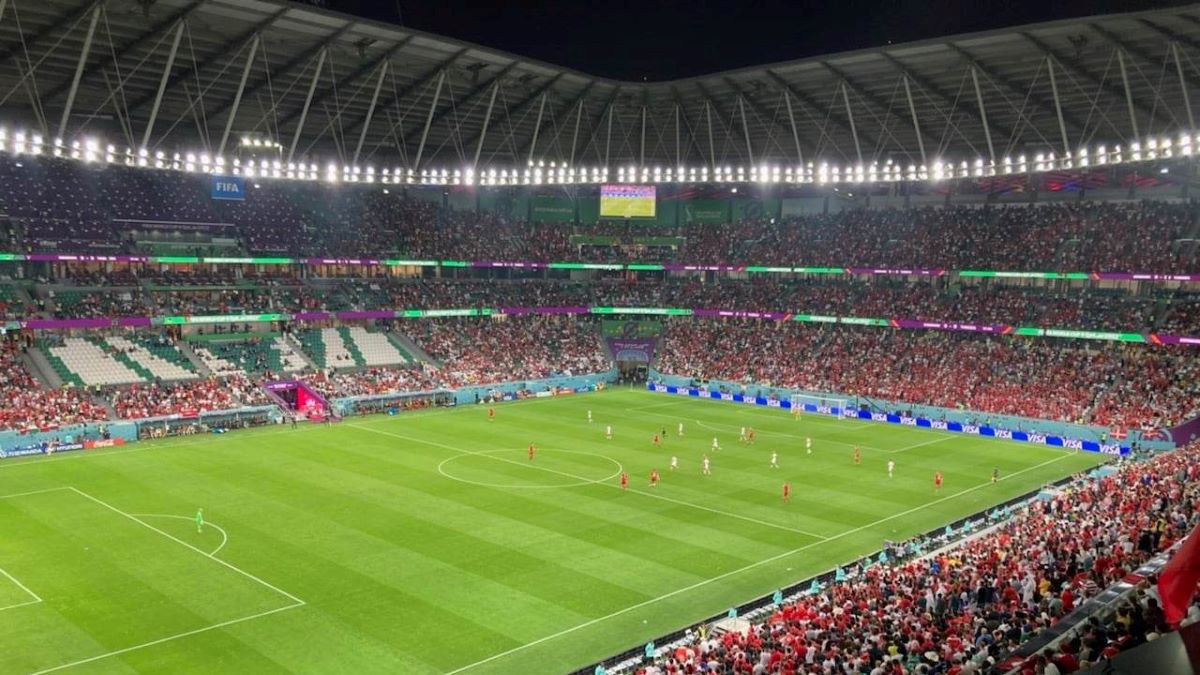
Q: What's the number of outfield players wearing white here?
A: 10